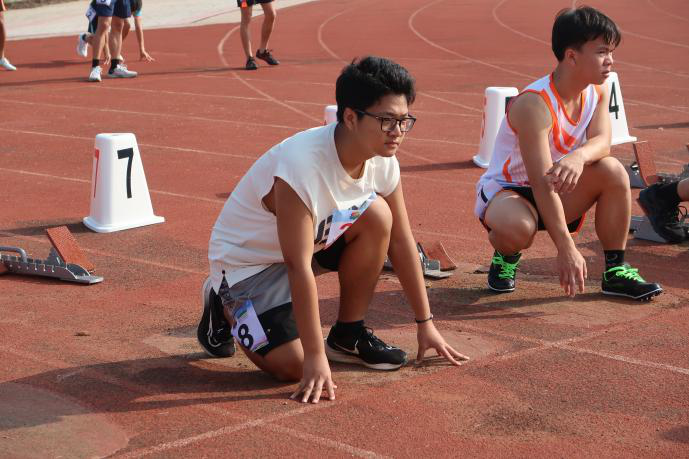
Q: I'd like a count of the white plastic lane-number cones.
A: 4